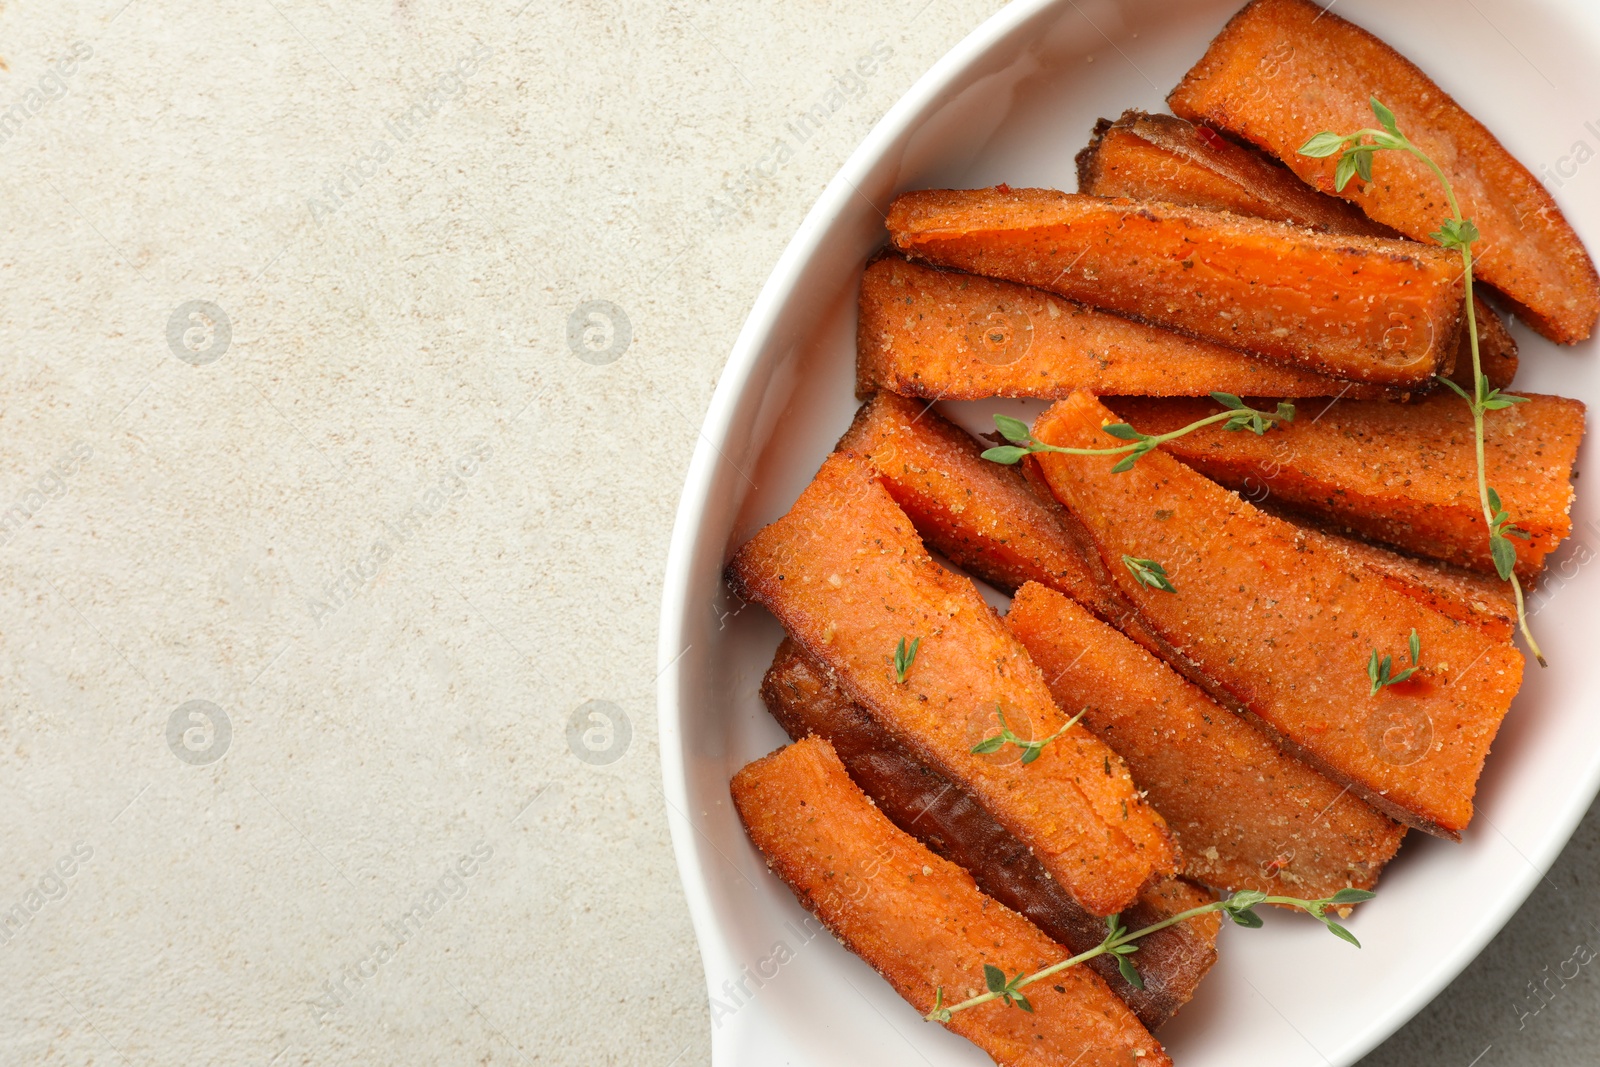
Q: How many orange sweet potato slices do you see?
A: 11